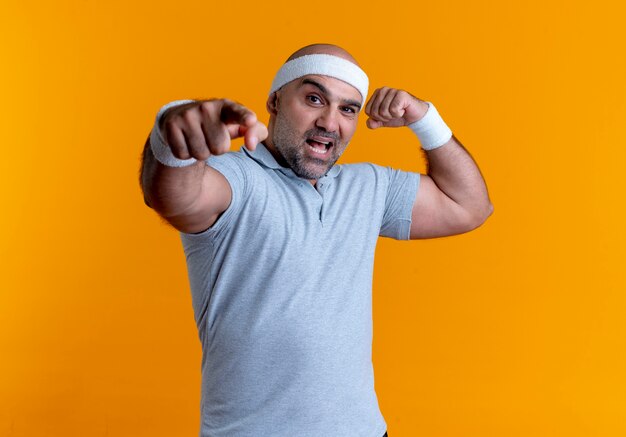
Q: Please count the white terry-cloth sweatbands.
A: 3